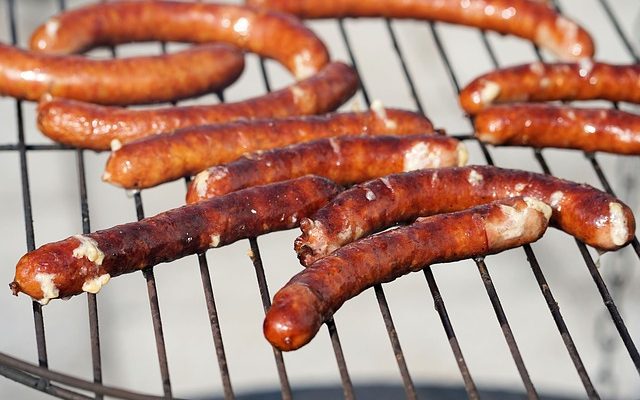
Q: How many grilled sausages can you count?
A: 11